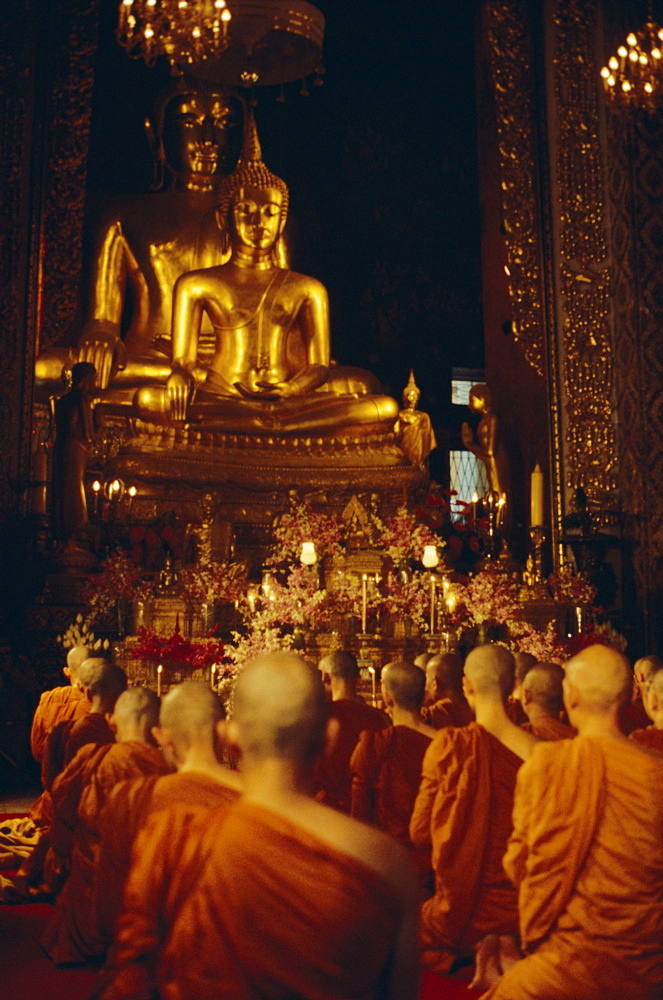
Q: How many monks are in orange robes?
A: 15